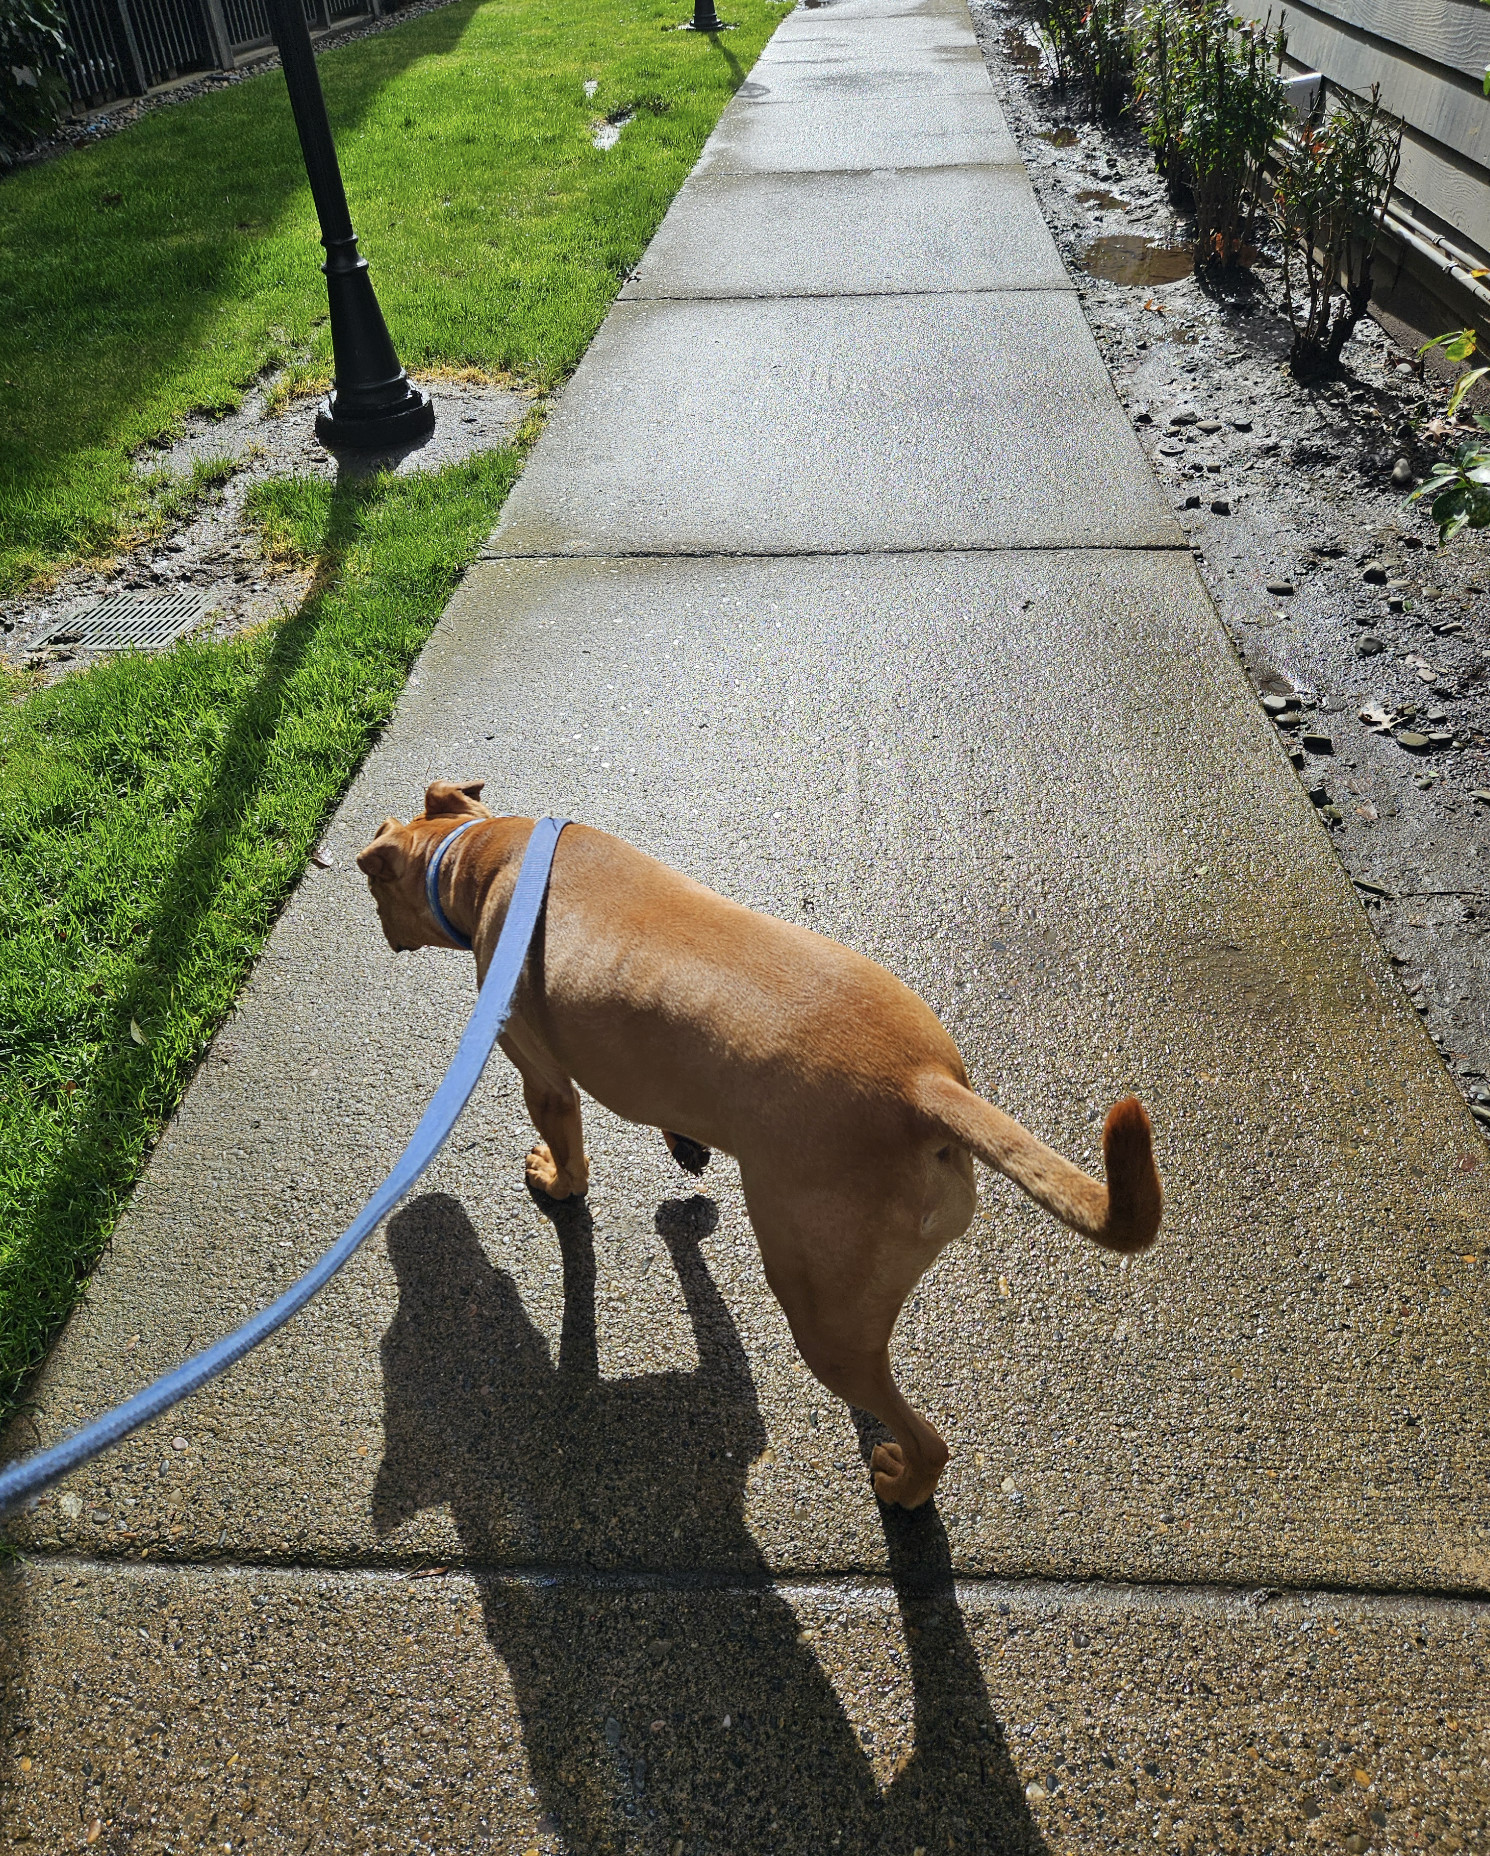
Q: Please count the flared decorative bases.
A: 2